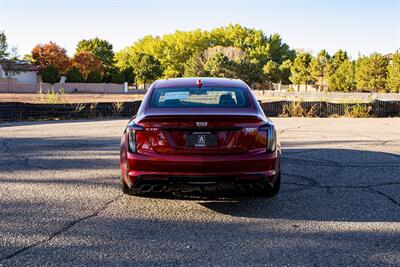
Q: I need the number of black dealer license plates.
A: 1